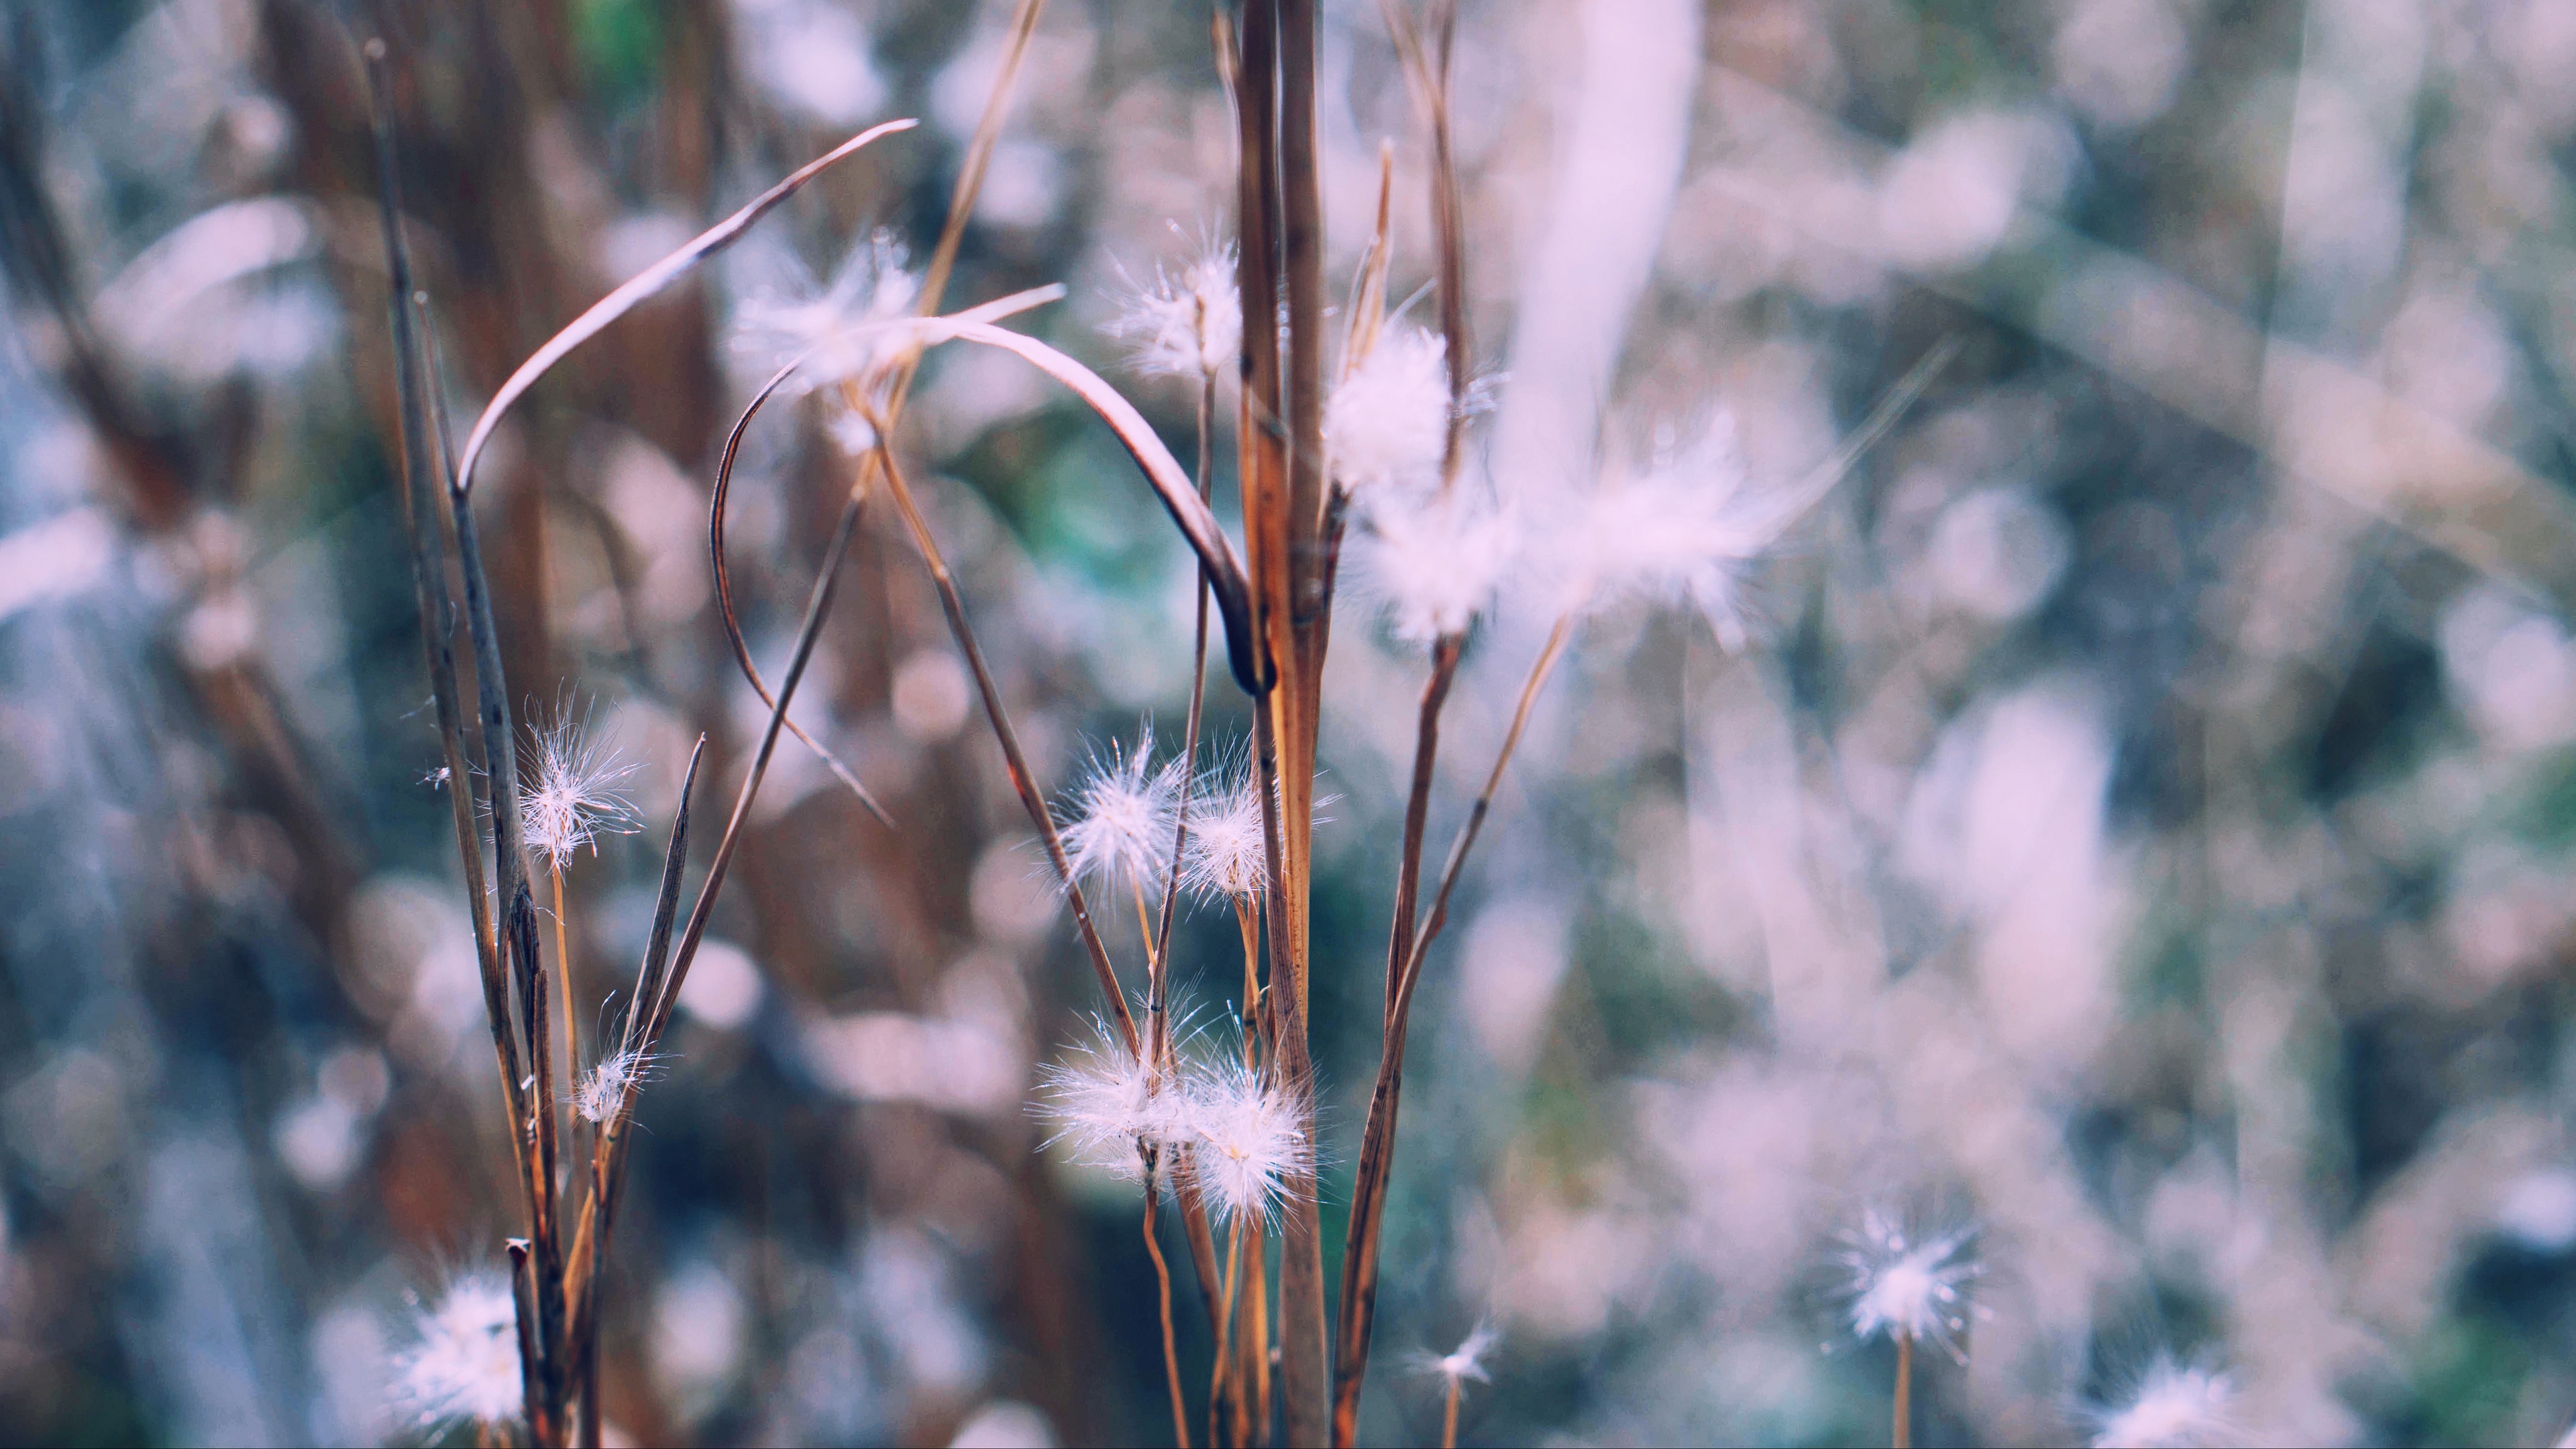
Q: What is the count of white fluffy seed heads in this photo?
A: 15